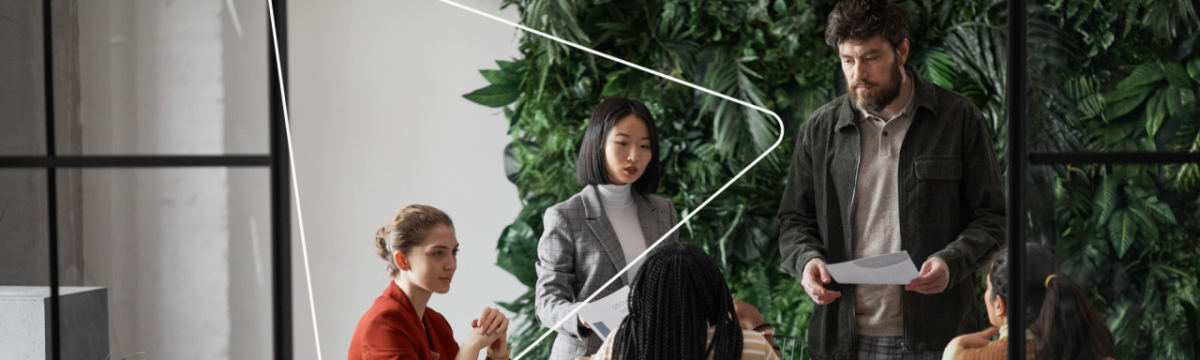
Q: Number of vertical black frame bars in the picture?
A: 3